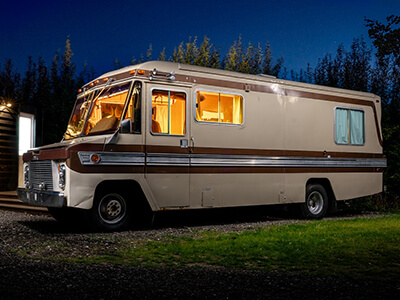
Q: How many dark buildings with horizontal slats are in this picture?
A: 1